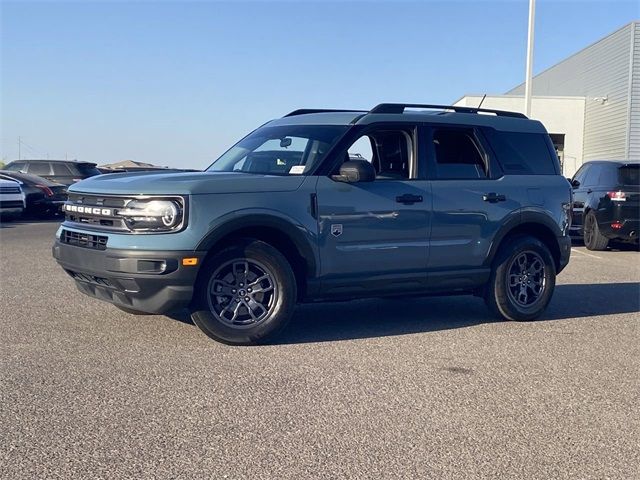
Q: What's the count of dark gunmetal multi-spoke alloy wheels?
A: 2